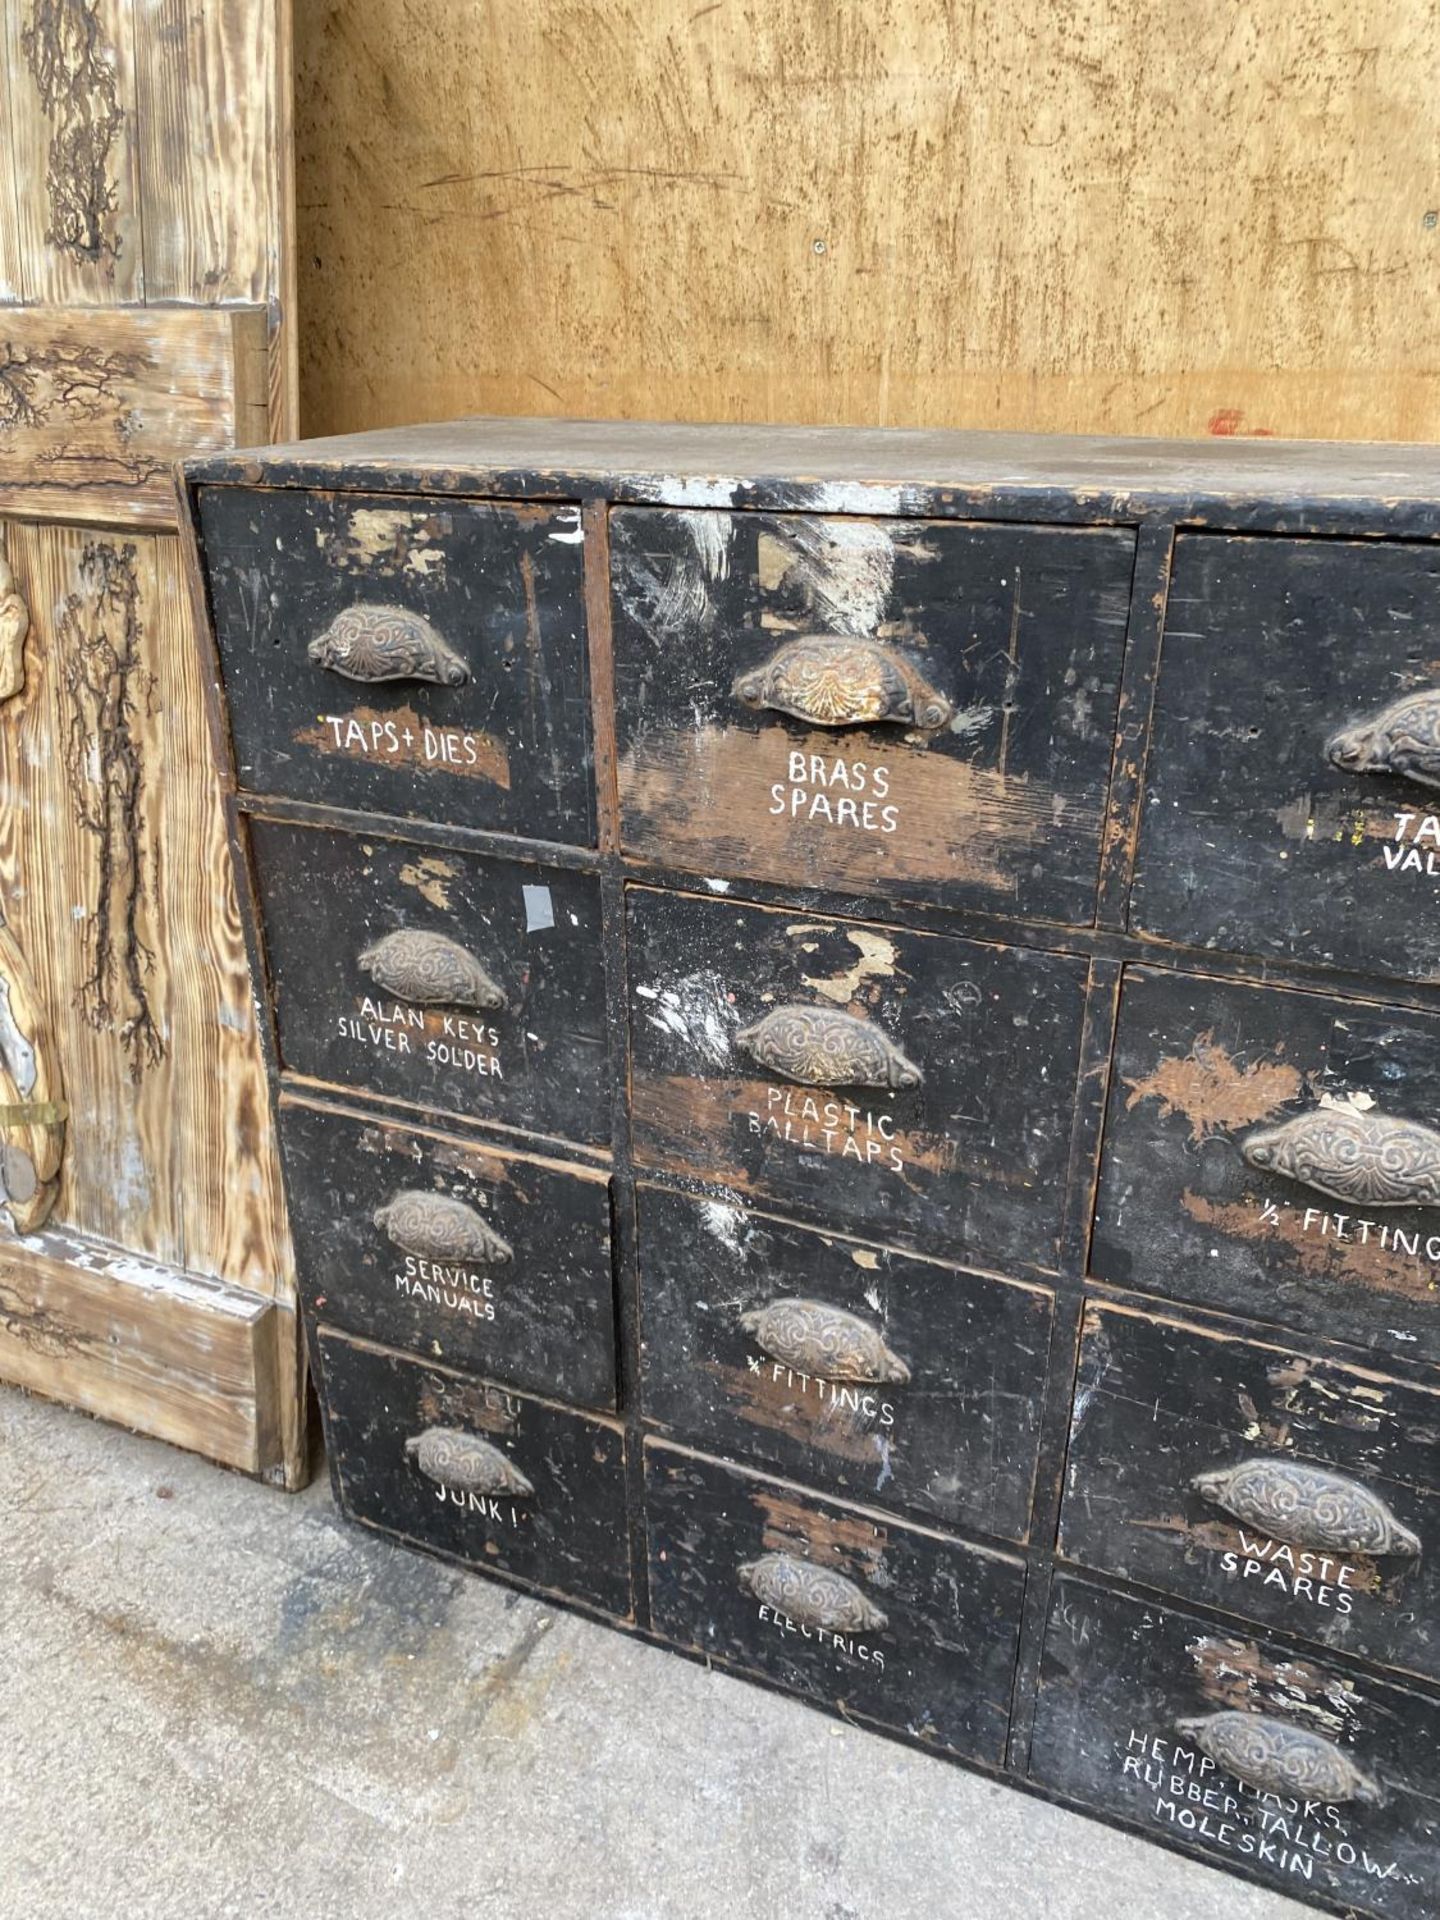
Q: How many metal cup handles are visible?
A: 12